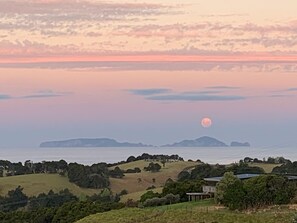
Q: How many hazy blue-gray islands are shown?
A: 3